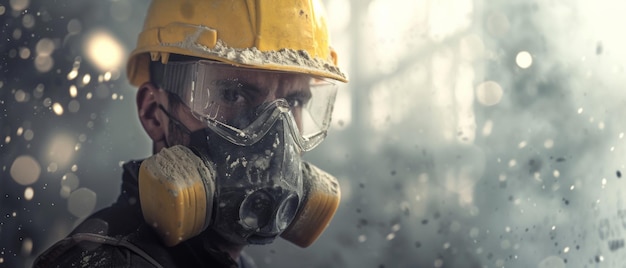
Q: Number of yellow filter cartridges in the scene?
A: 2